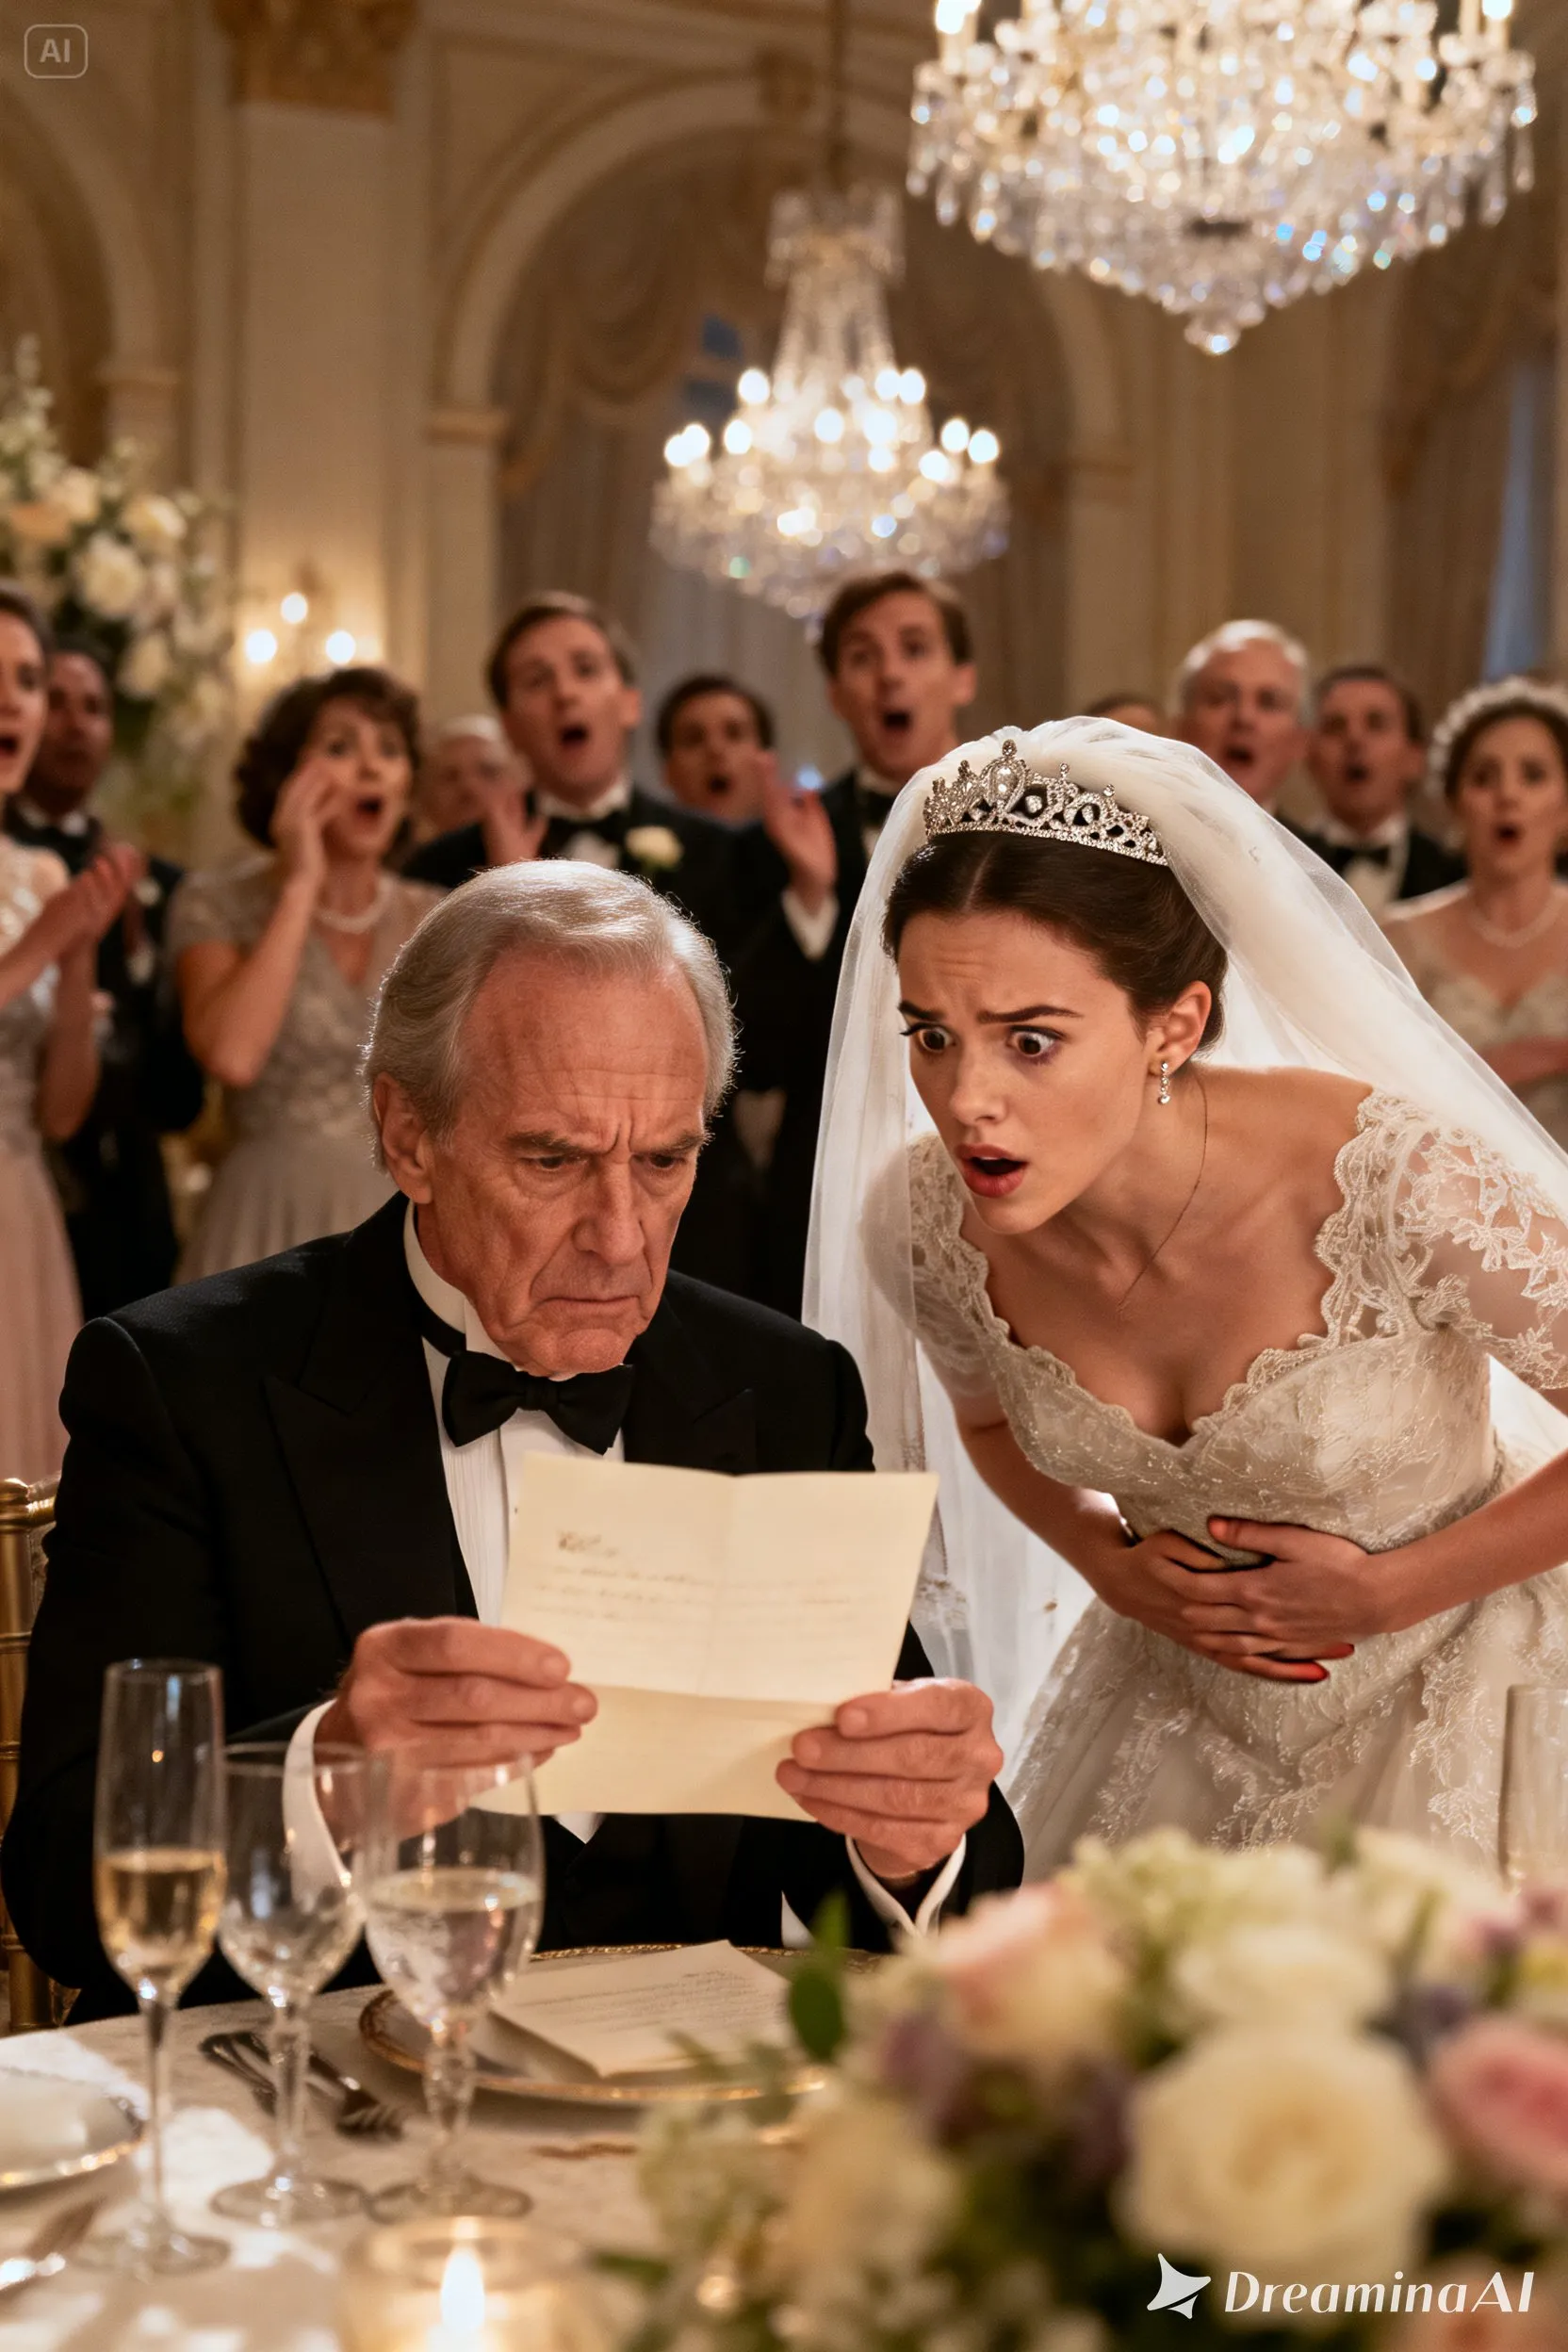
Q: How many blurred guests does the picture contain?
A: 11